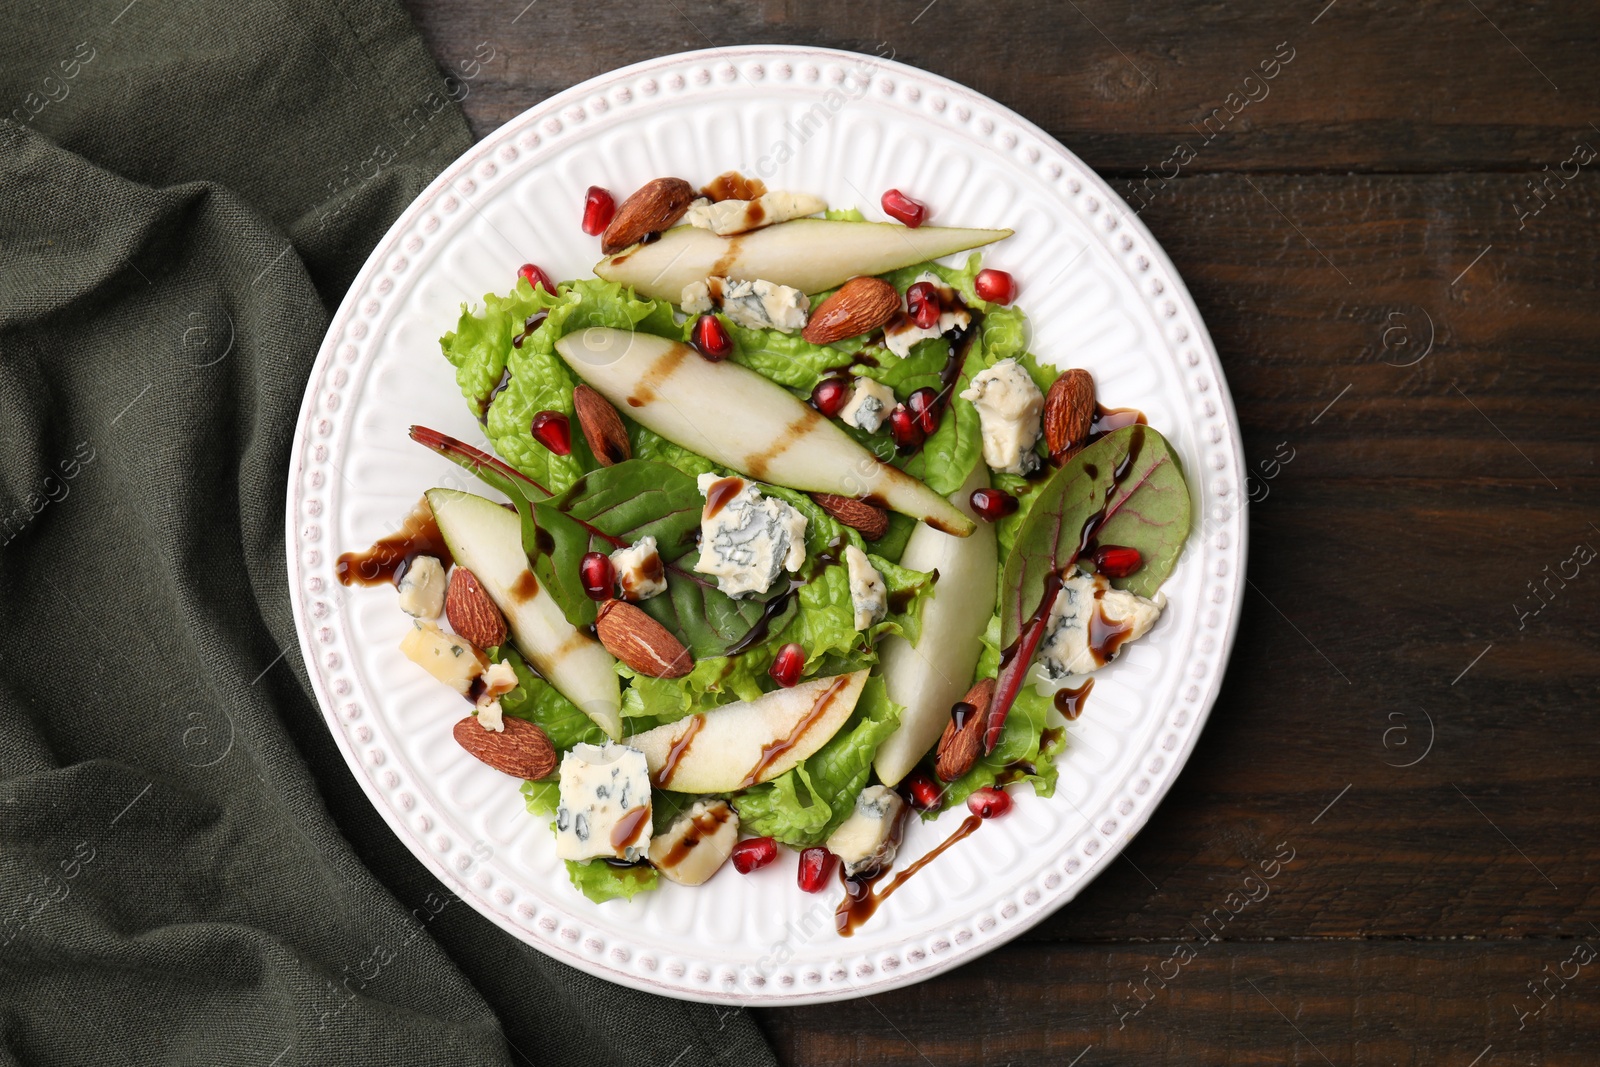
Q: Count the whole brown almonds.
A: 9